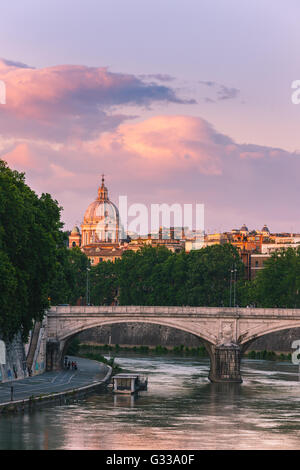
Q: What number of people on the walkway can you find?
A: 4